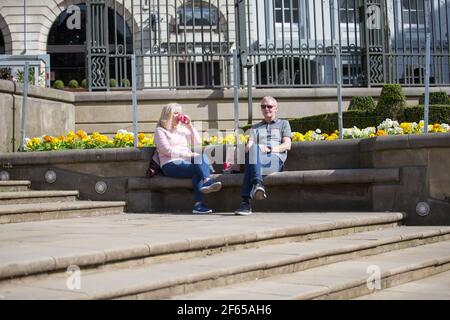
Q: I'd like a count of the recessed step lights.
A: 4